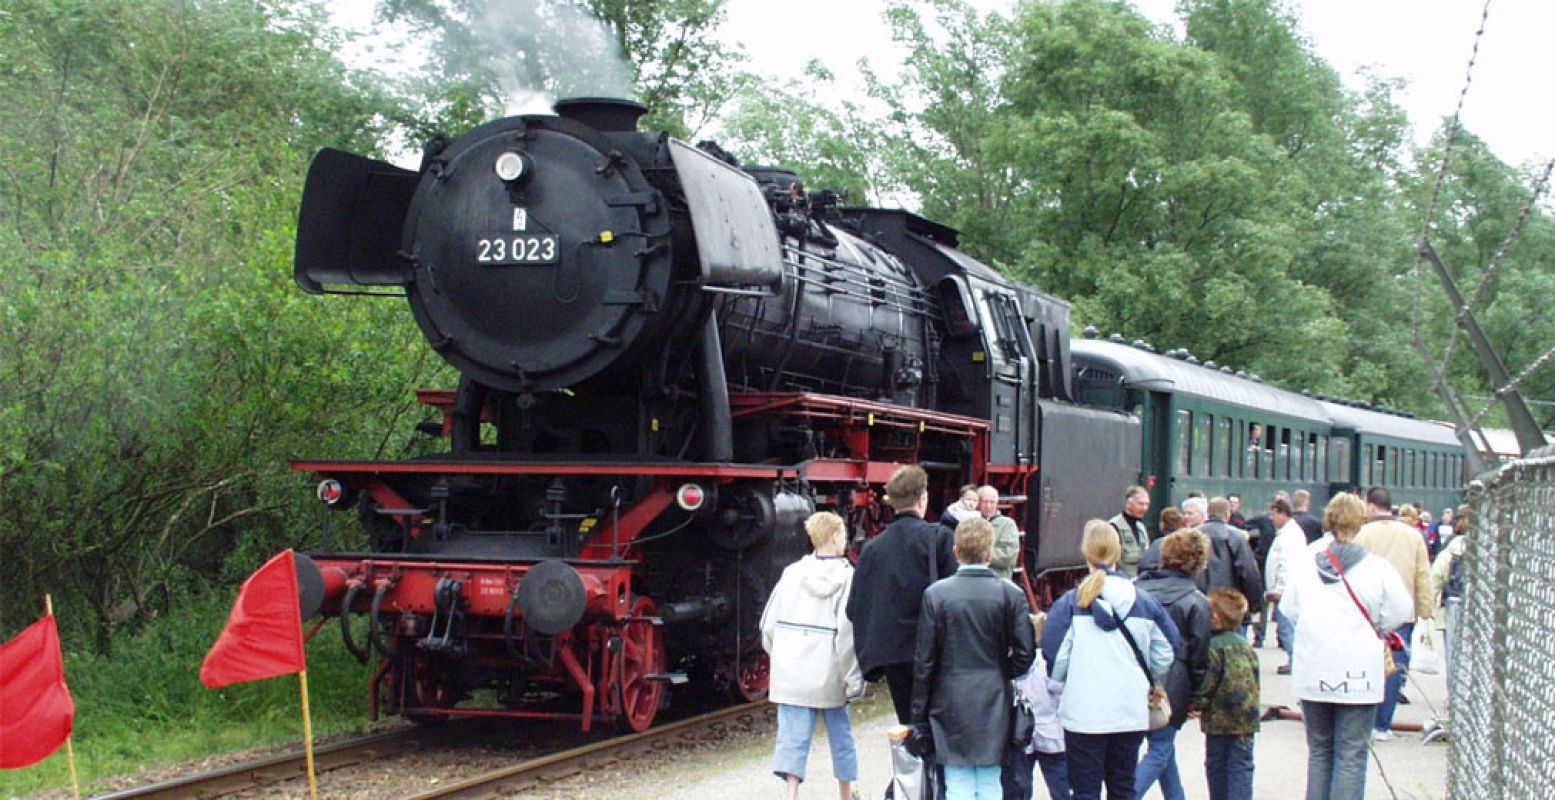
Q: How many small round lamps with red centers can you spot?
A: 2